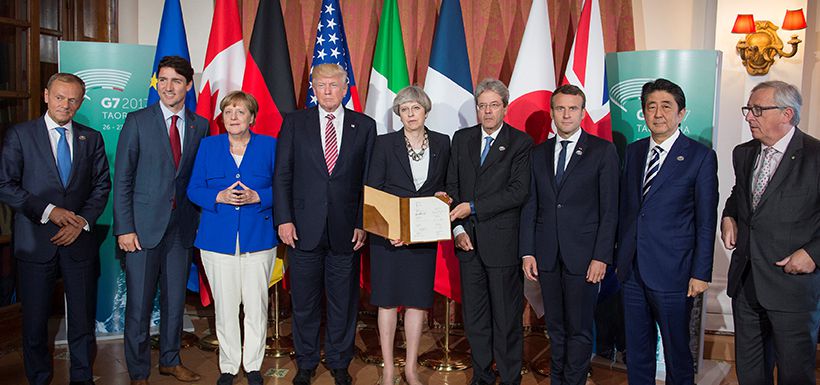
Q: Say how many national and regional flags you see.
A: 8